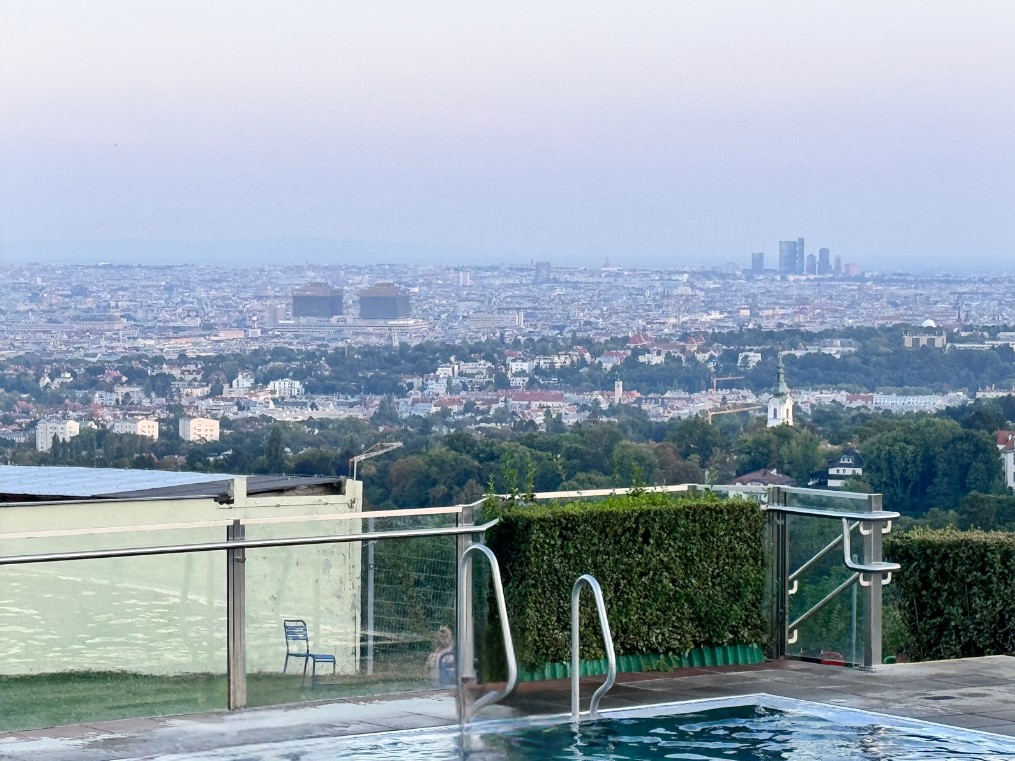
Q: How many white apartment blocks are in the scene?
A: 3